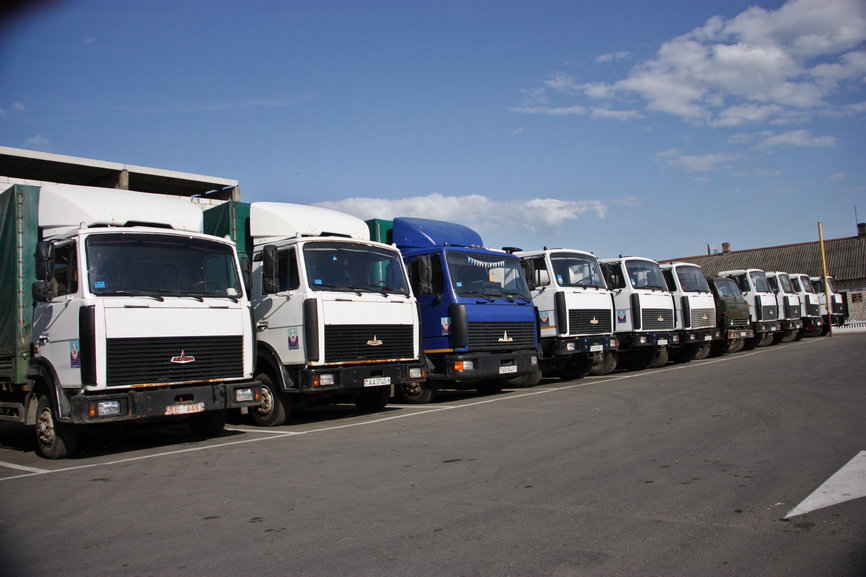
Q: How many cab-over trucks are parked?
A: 11